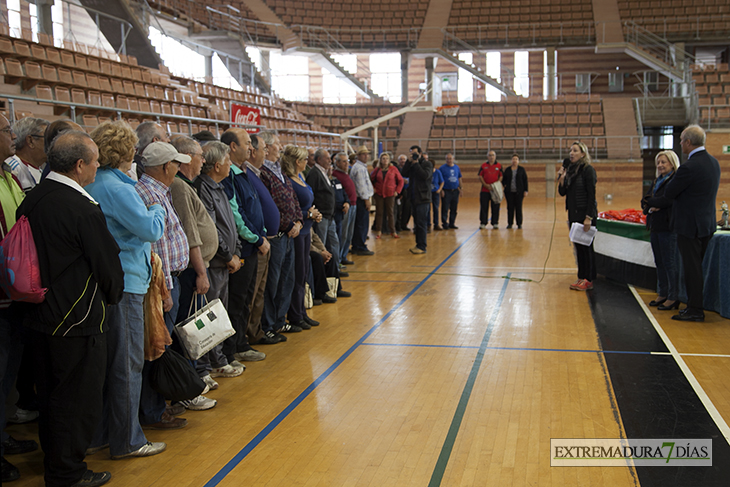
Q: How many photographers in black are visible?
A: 1